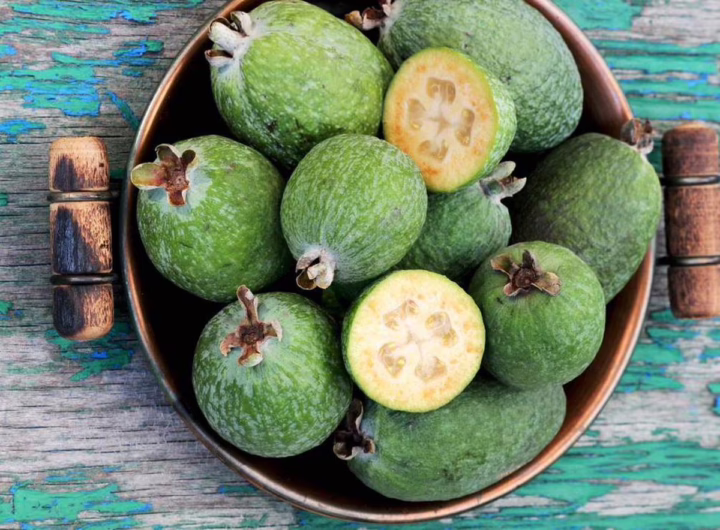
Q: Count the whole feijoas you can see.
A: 9